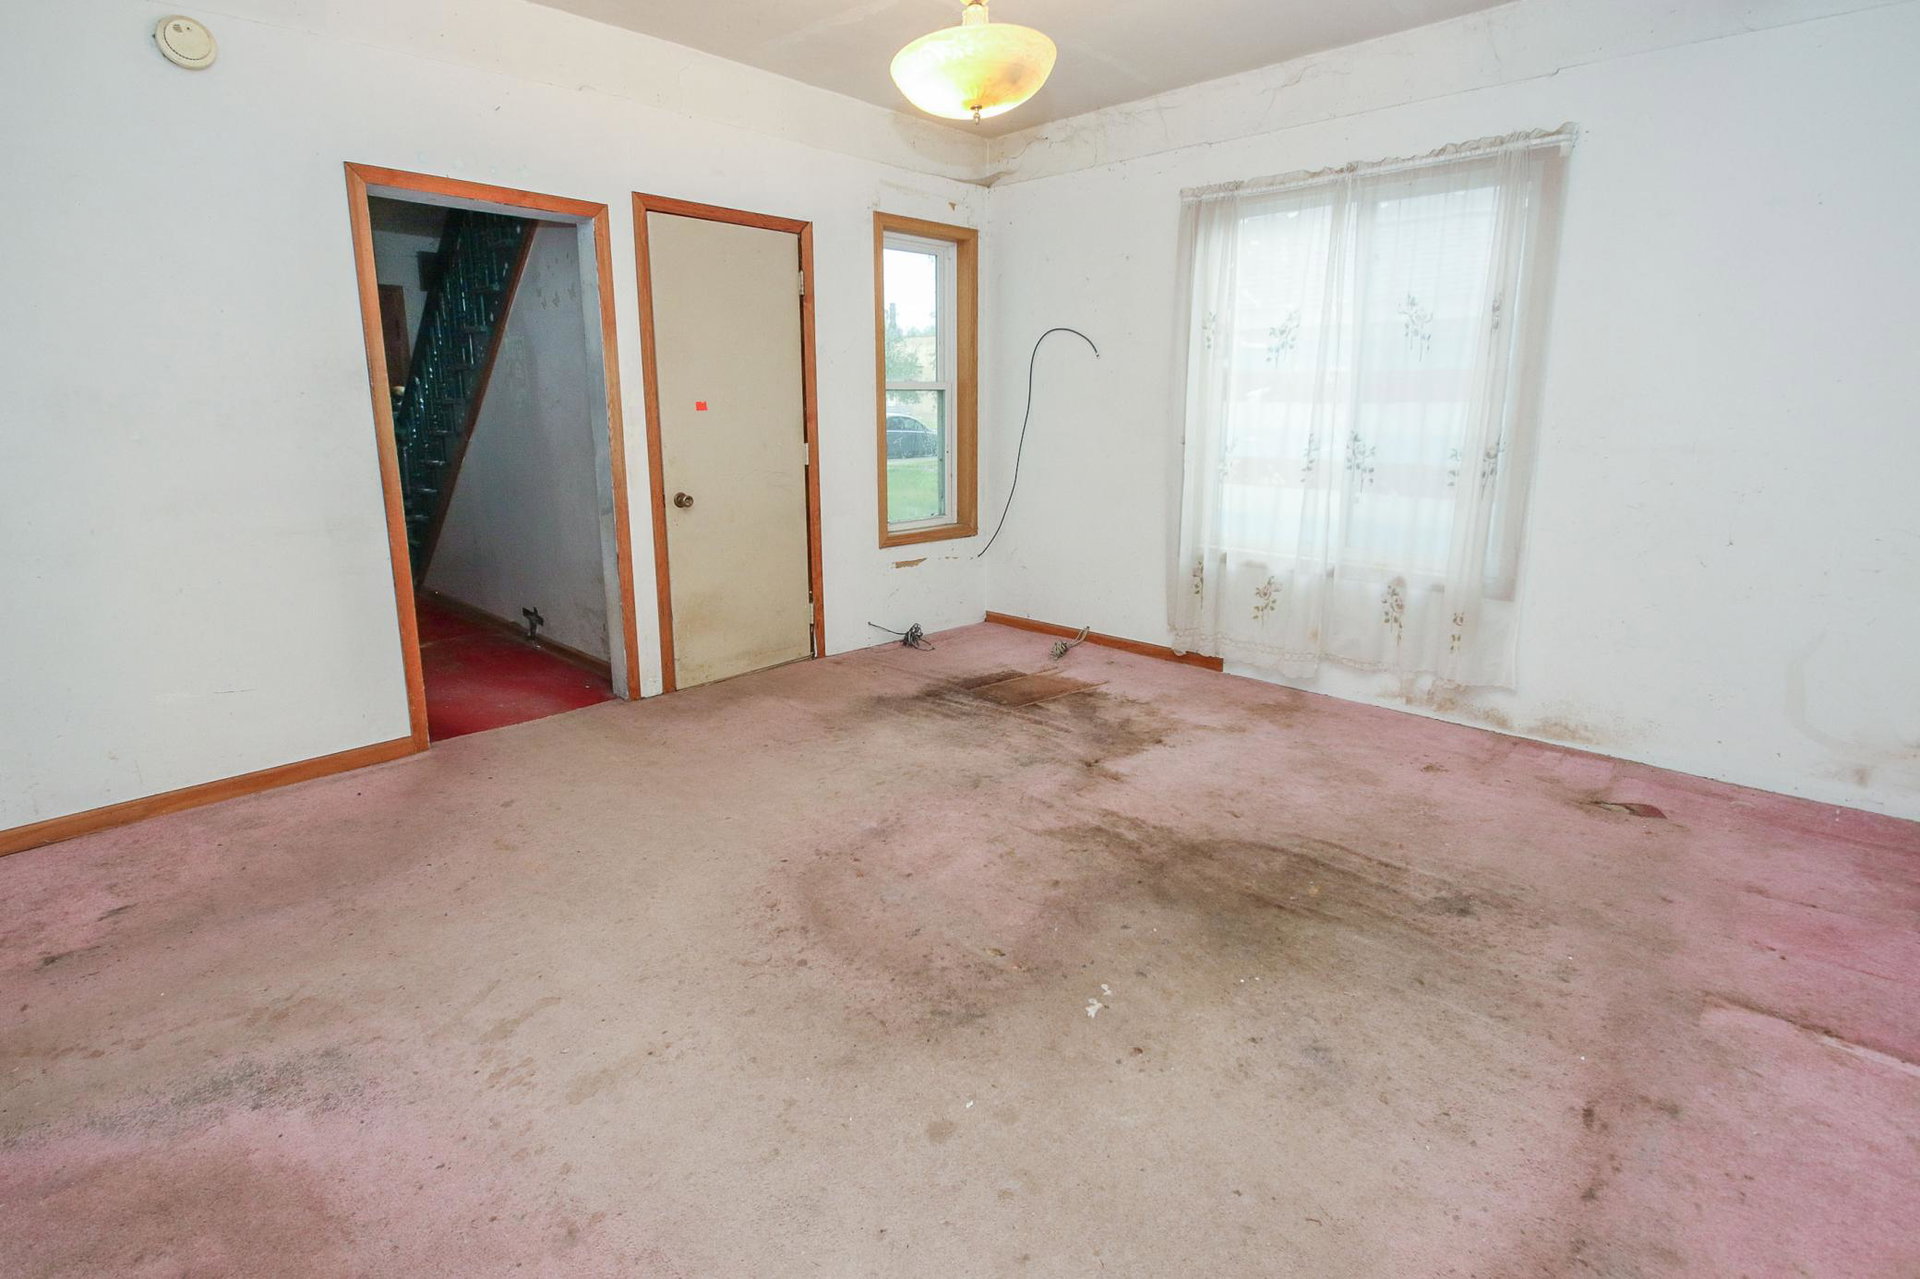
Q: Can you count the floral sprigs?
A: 13